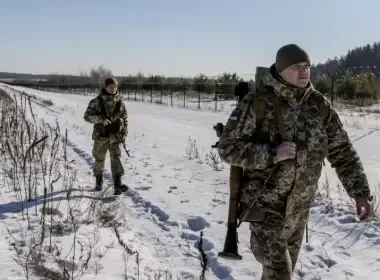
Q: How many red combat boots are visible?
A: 0